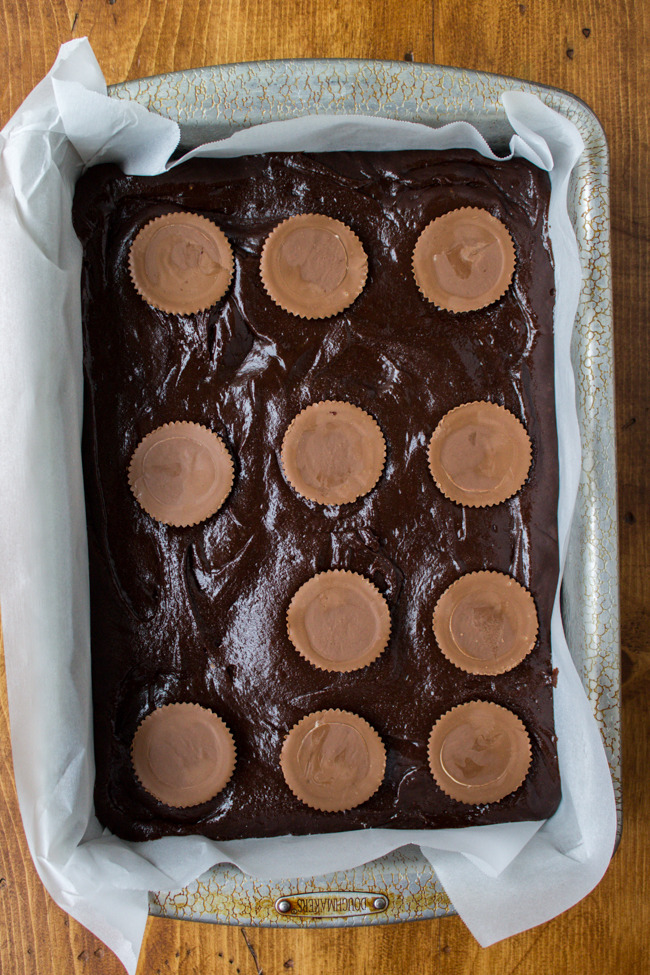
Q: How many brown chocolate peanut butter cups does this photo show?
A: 11